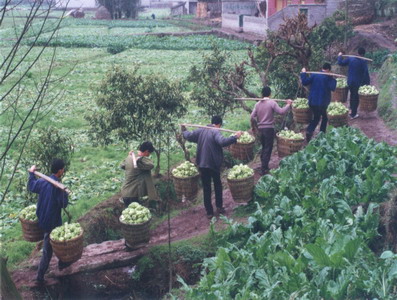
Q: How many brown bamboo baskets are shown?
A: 11